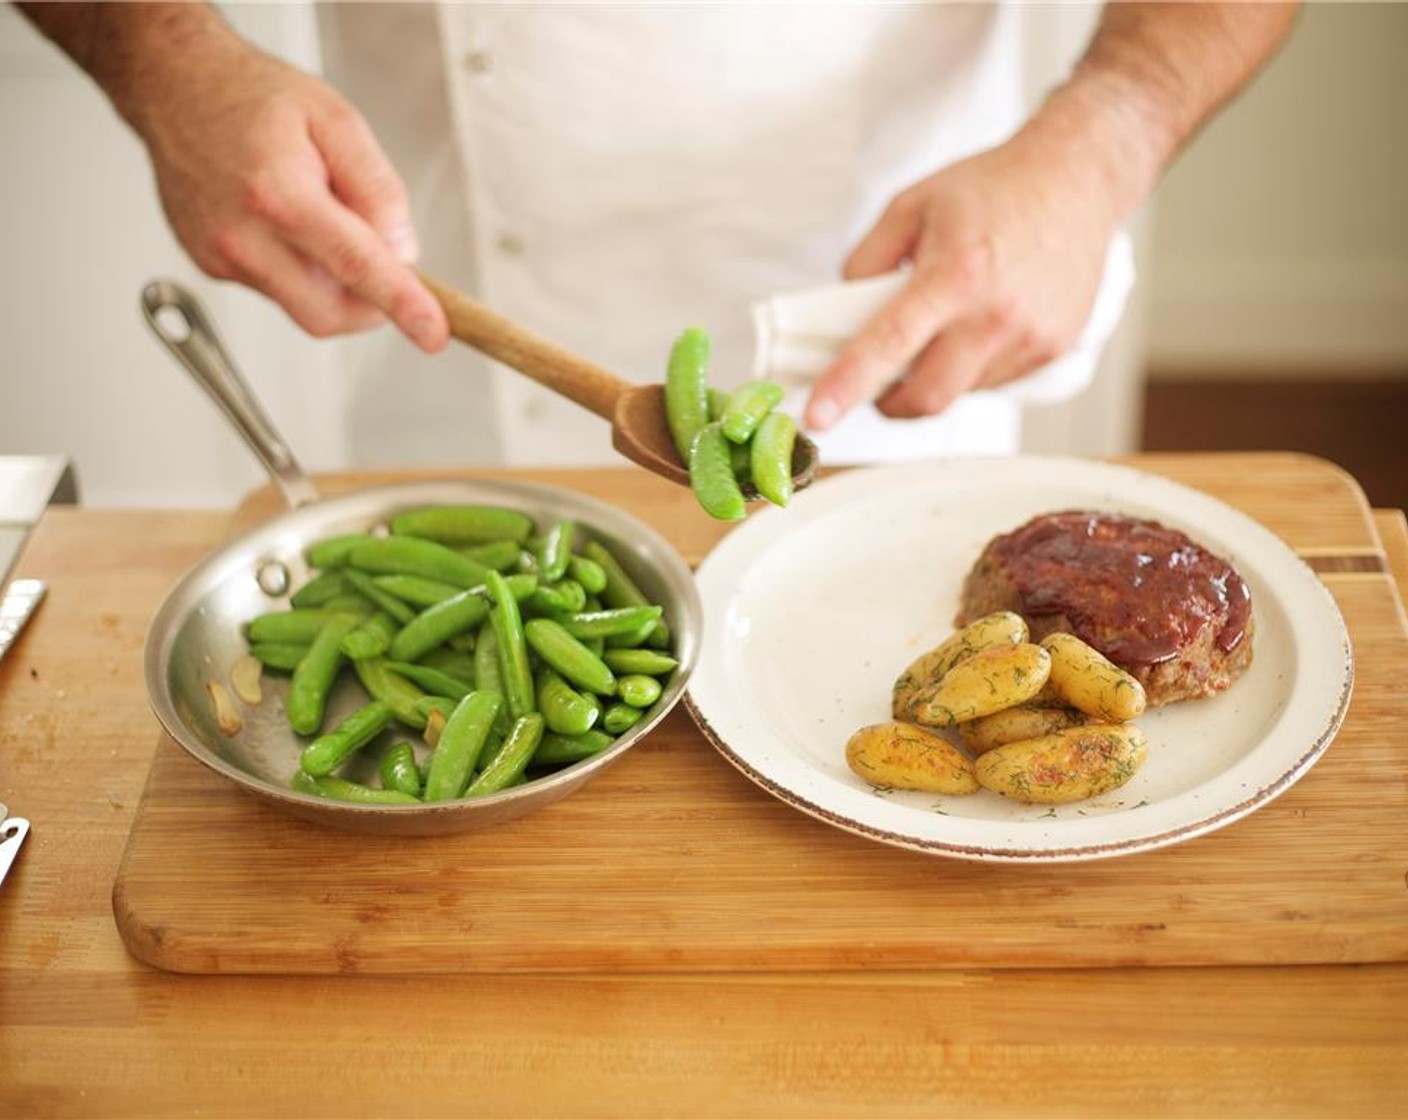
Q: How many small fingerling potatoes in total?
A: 6